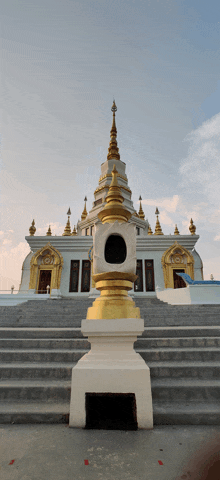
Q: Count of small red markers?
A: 3